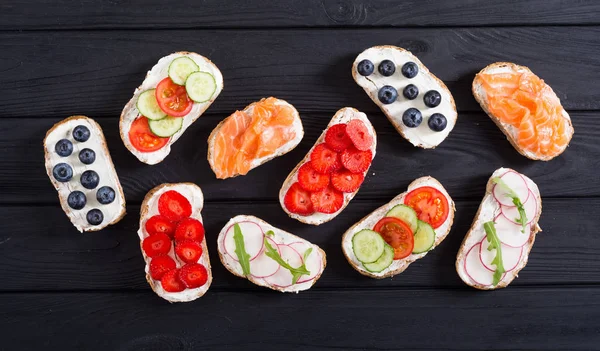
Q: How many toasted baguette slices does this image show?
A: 10